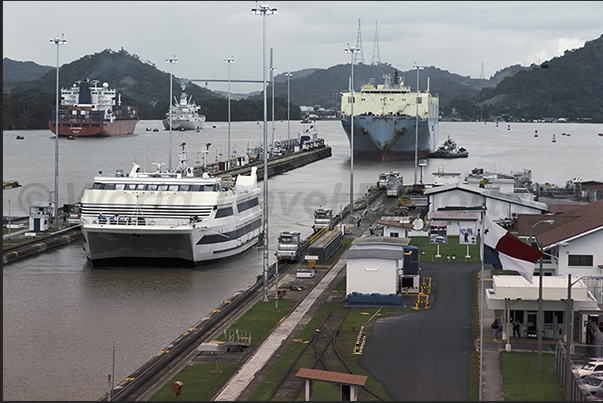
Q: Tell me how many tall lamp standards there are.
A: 8